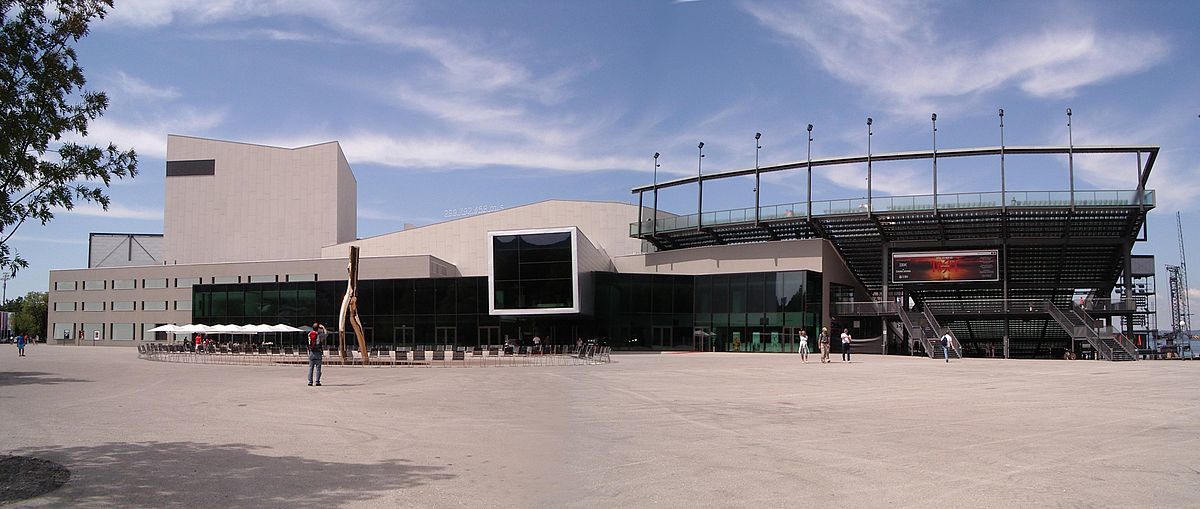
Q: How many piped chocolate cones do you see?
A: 0